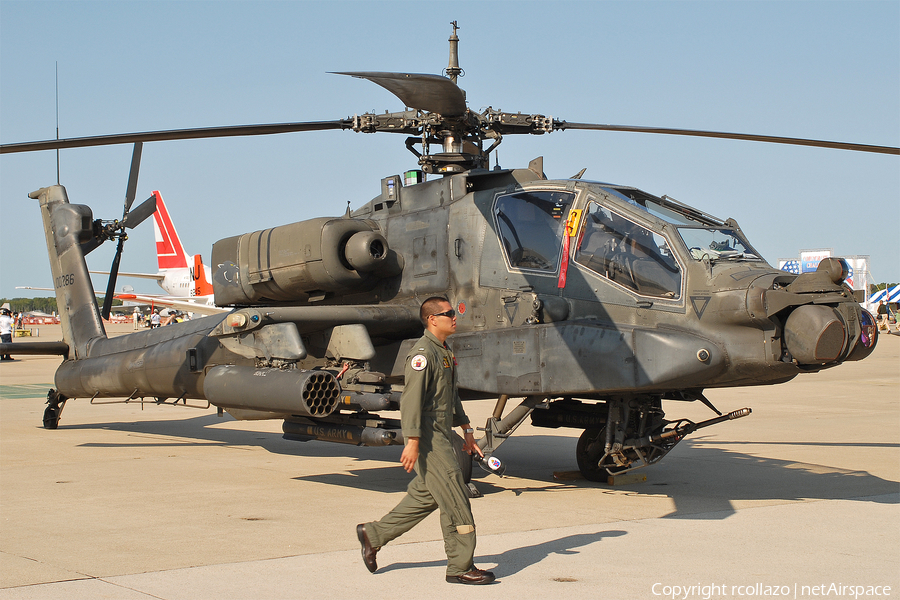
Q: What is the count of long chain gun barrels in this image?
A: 1